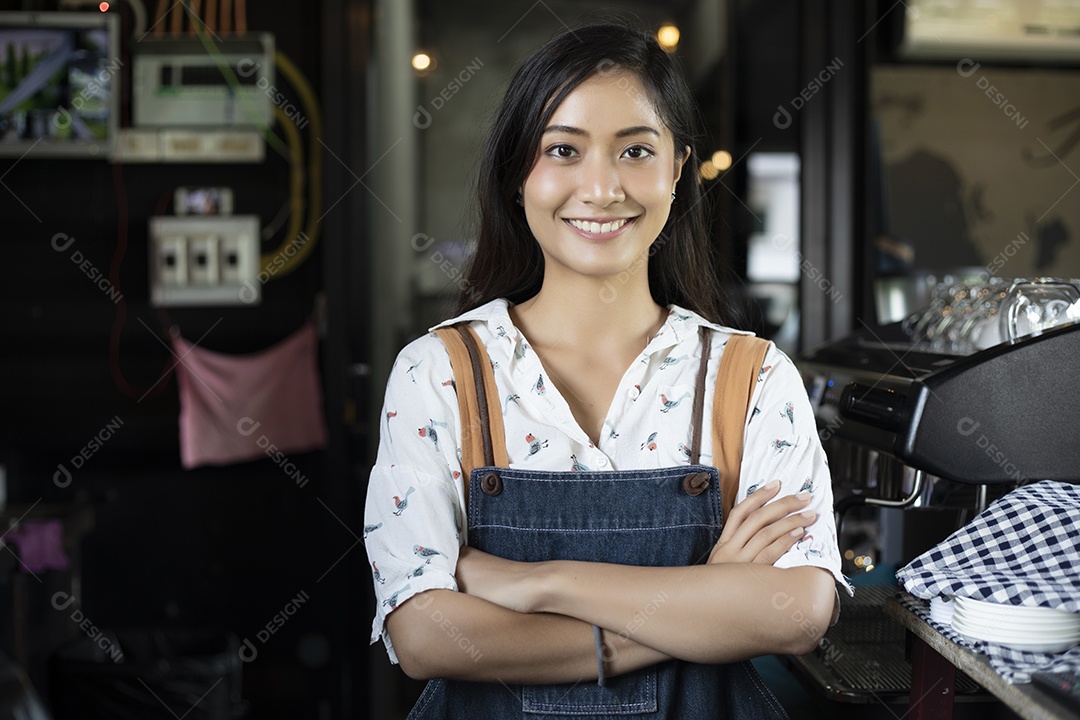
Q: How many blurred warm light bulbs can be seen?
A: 4